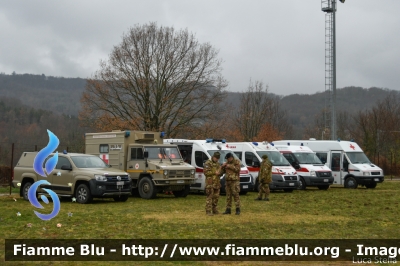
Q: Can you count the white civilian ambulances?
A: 4